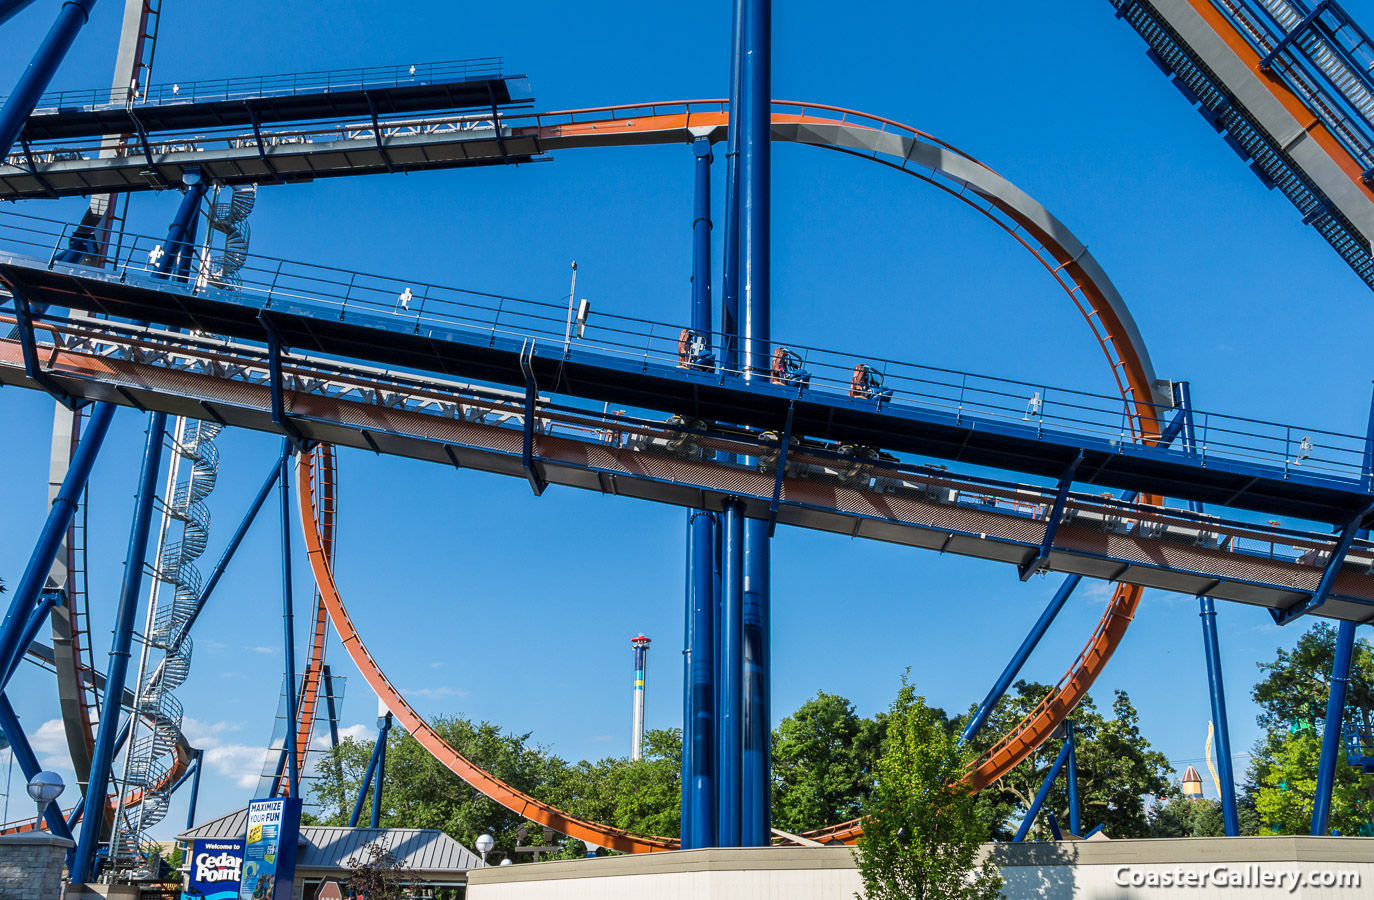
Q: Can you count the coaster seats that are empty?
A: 3